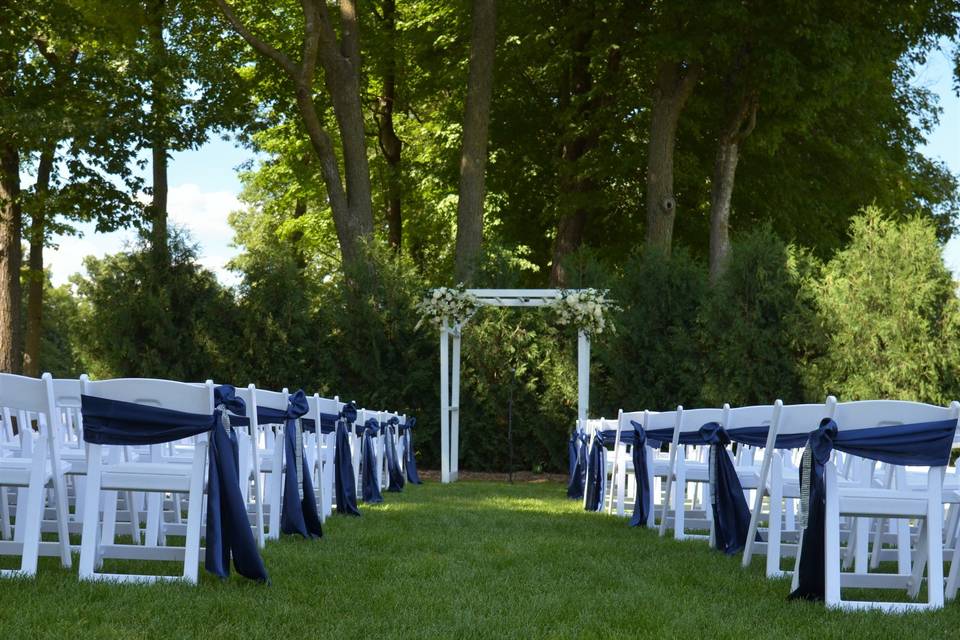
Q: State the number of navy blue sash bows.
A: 12